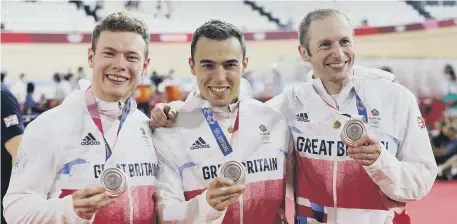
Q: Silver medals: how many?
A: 3